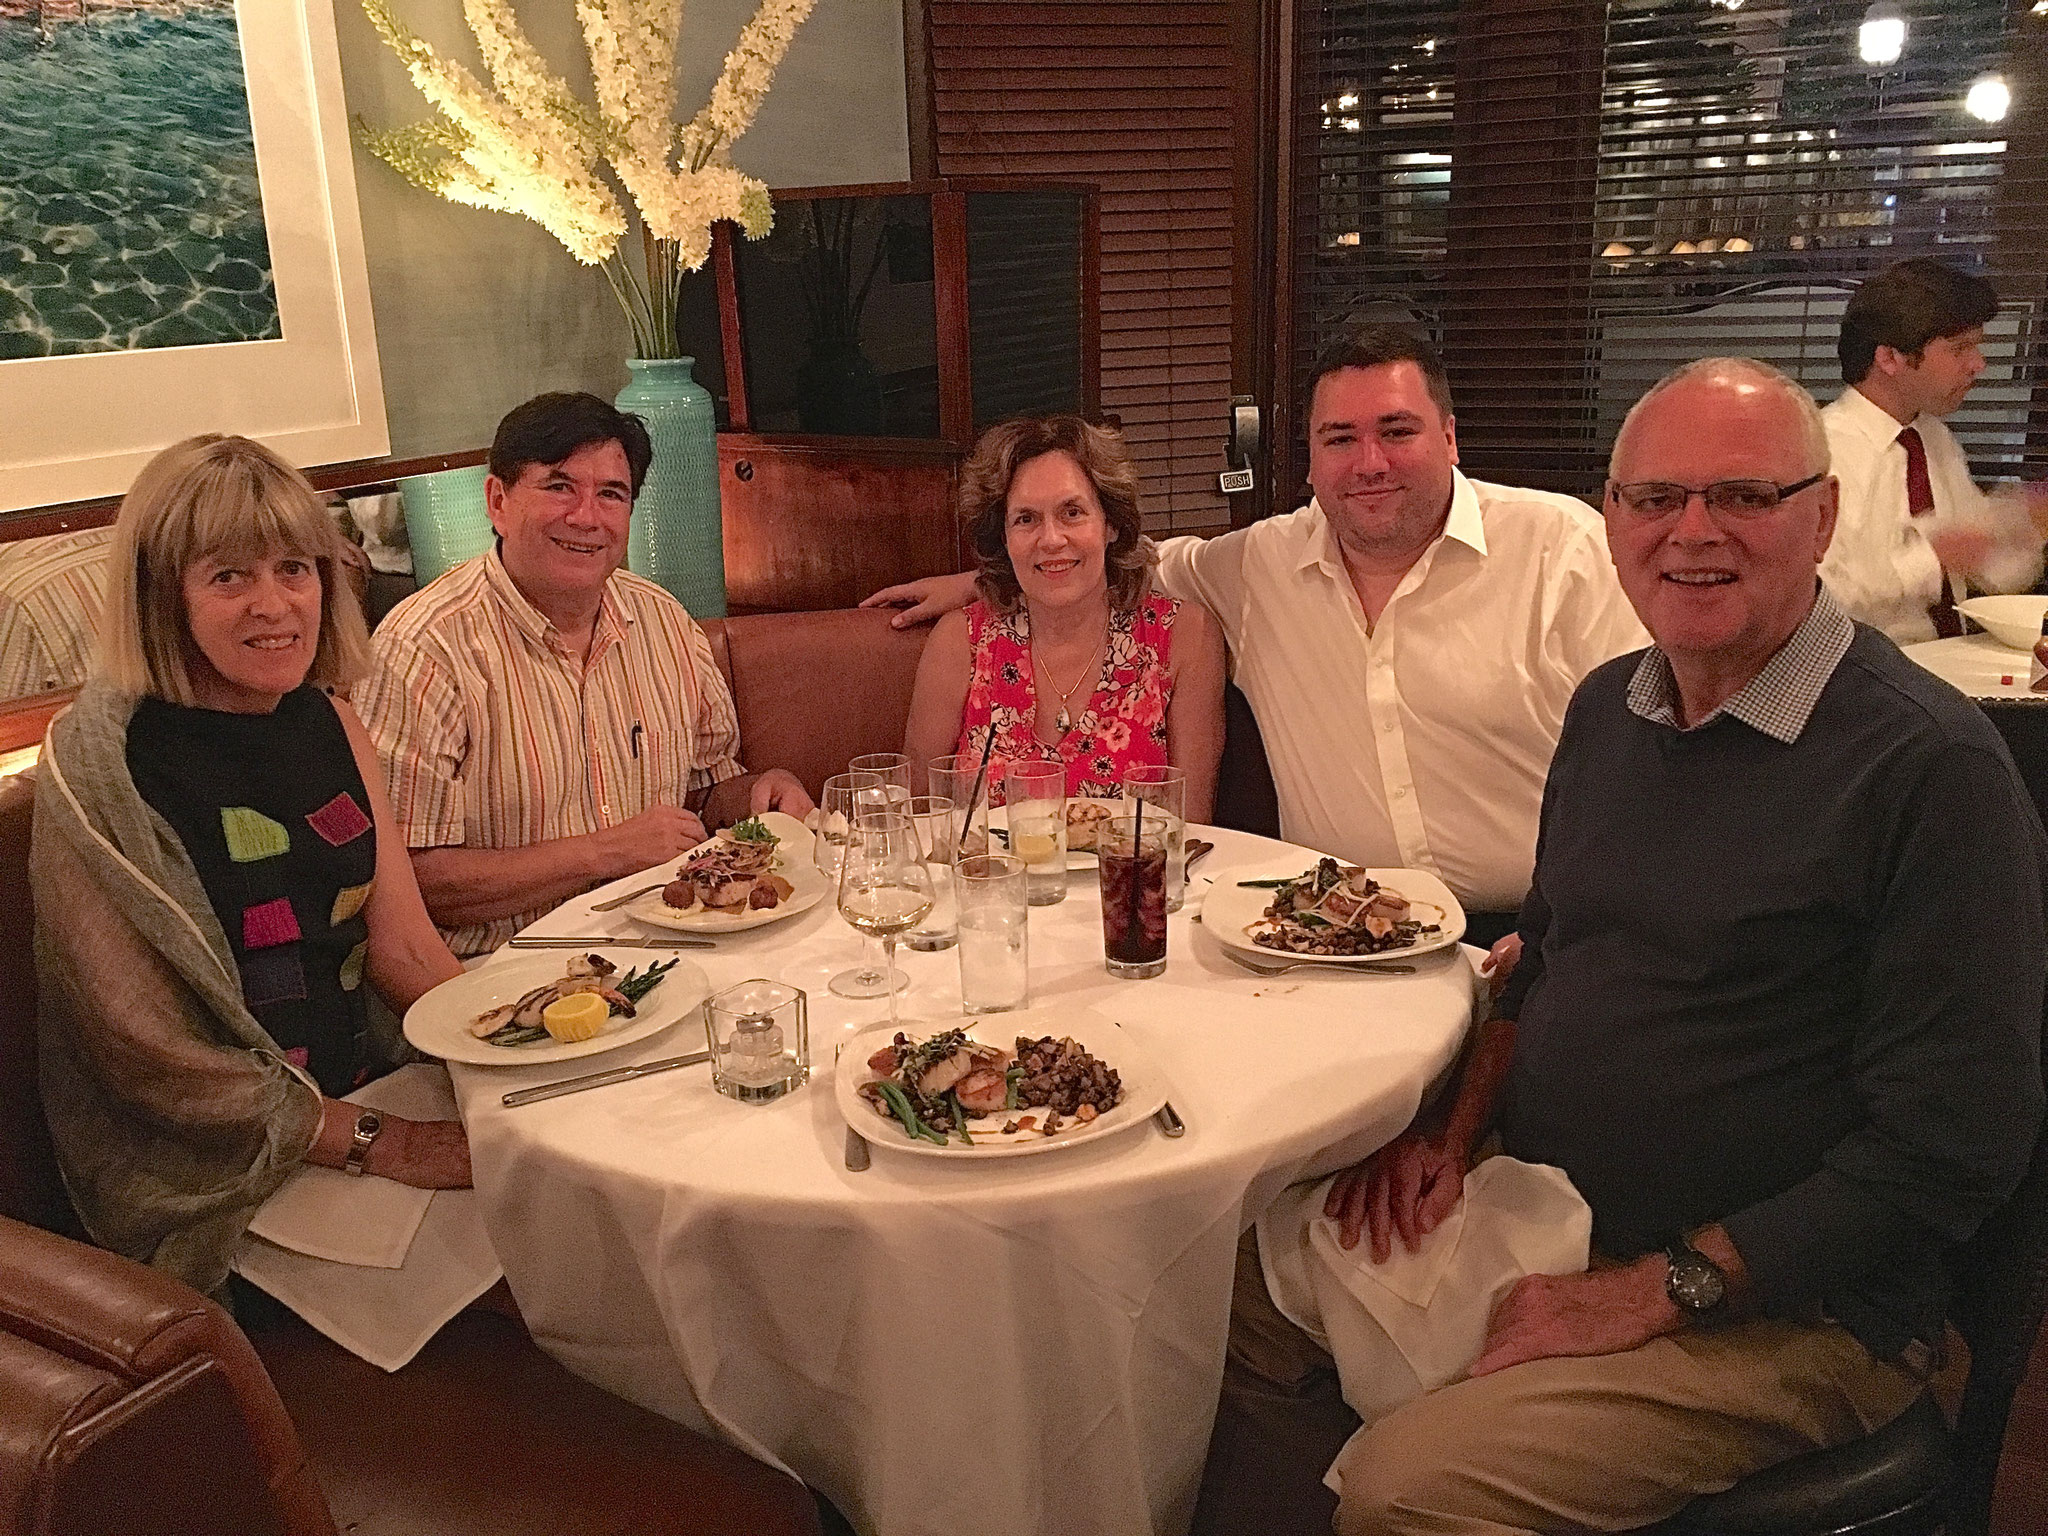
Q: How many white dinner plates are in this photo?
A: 5